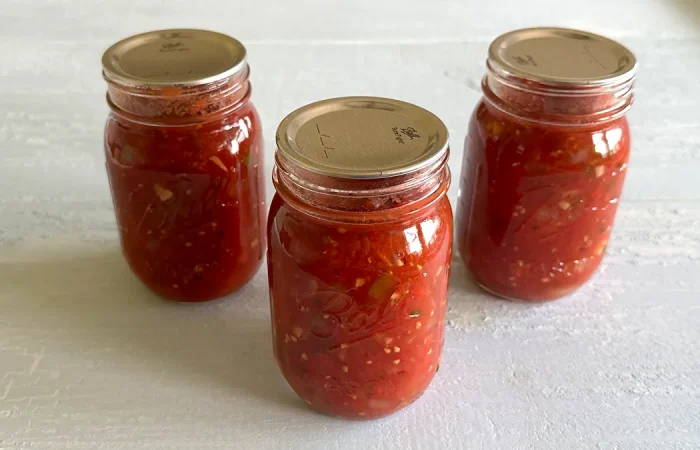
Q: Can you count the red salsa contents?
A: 3